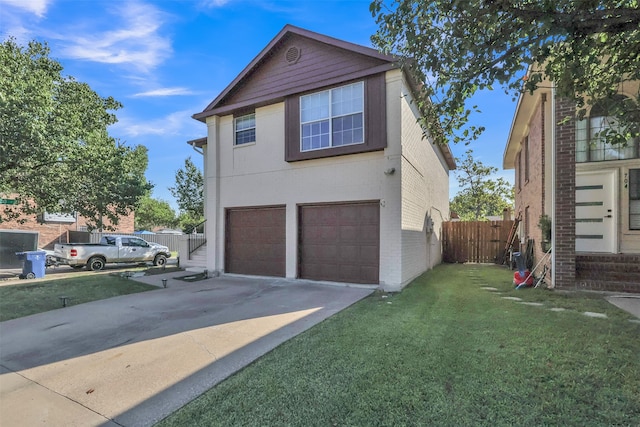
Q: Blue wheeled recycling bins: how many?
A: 1